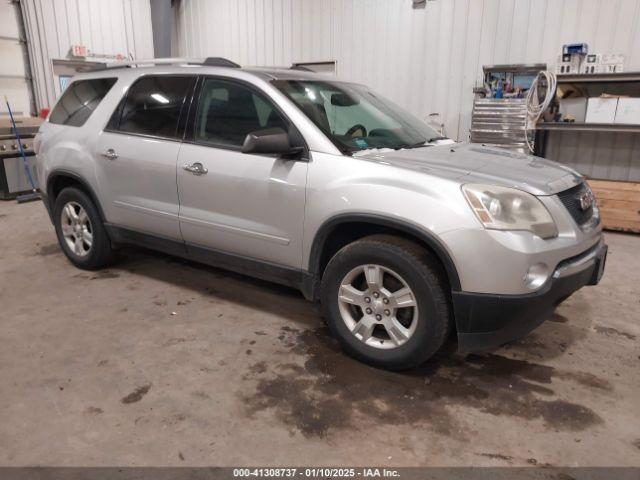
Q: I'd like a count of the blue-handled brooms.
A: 1